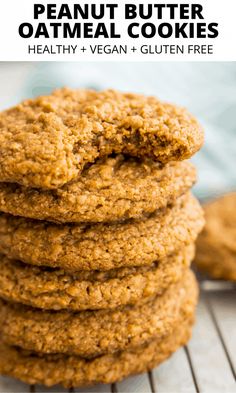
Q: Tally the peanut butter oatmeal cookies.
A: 7